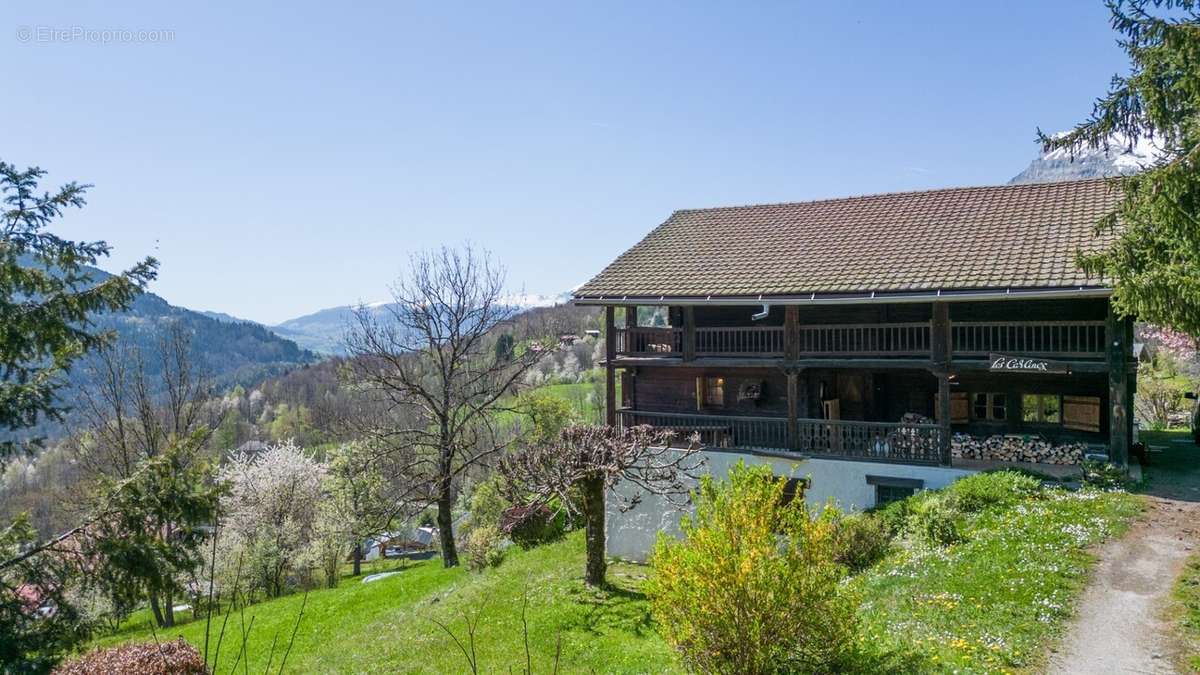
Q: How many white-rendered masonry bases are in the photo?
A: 1